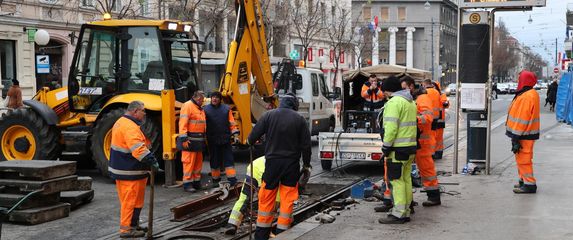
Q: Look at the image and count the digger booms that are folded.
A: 1